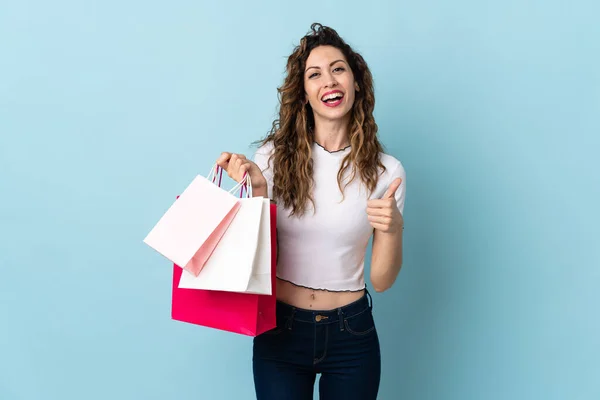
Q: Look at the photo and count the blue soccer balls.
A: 0